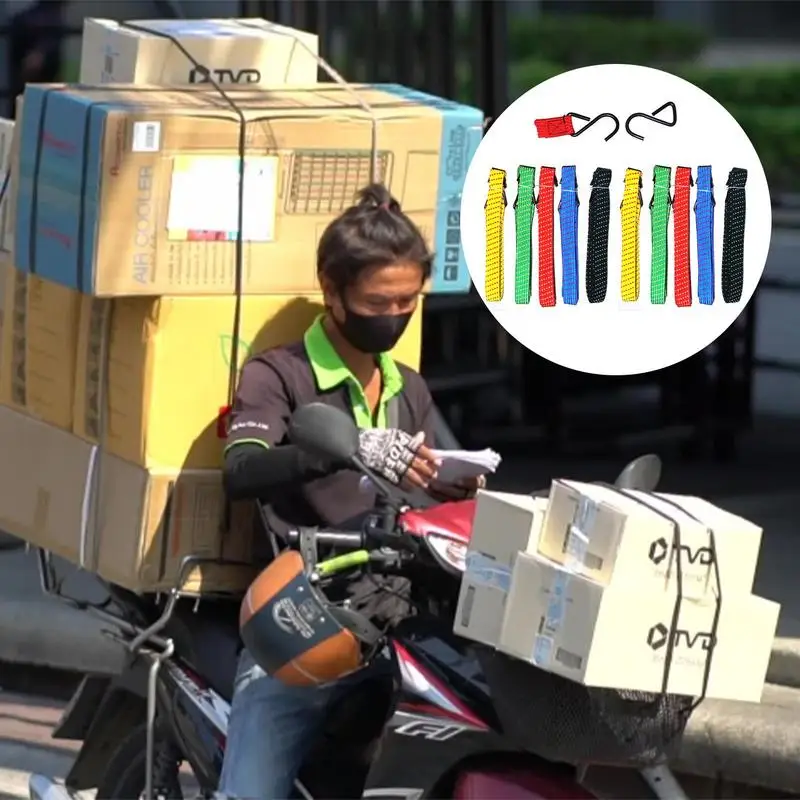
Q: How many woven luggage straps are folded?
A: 10